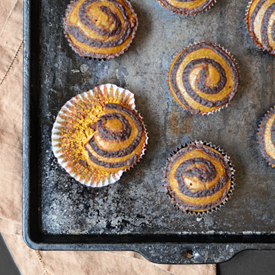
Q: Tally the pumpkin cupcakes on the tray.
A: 7